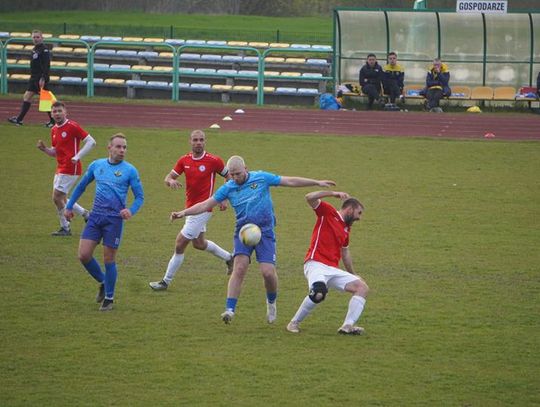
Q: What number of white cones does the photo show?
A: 3